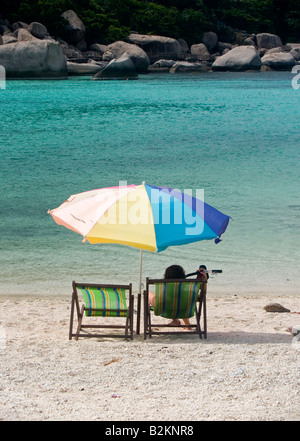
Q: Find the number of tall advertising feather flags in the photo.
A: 0